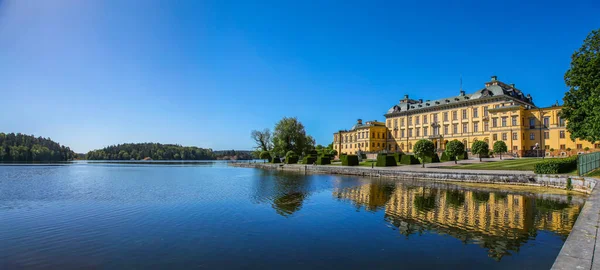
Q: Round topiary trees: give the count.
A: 4